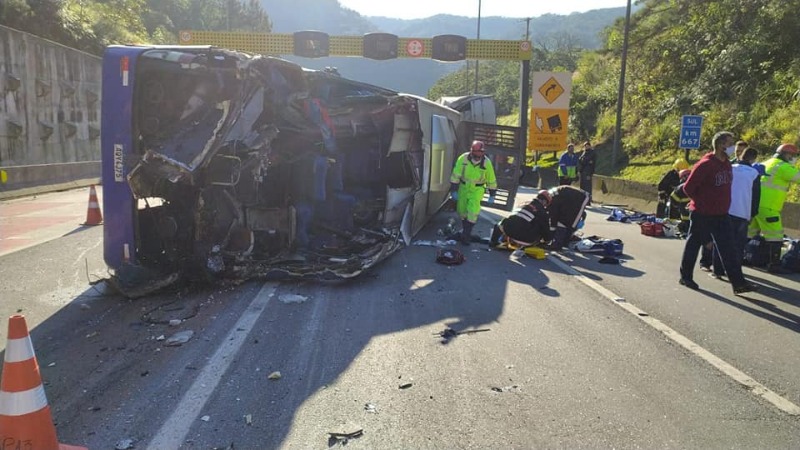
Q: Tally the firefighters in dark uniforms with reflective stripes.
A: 4